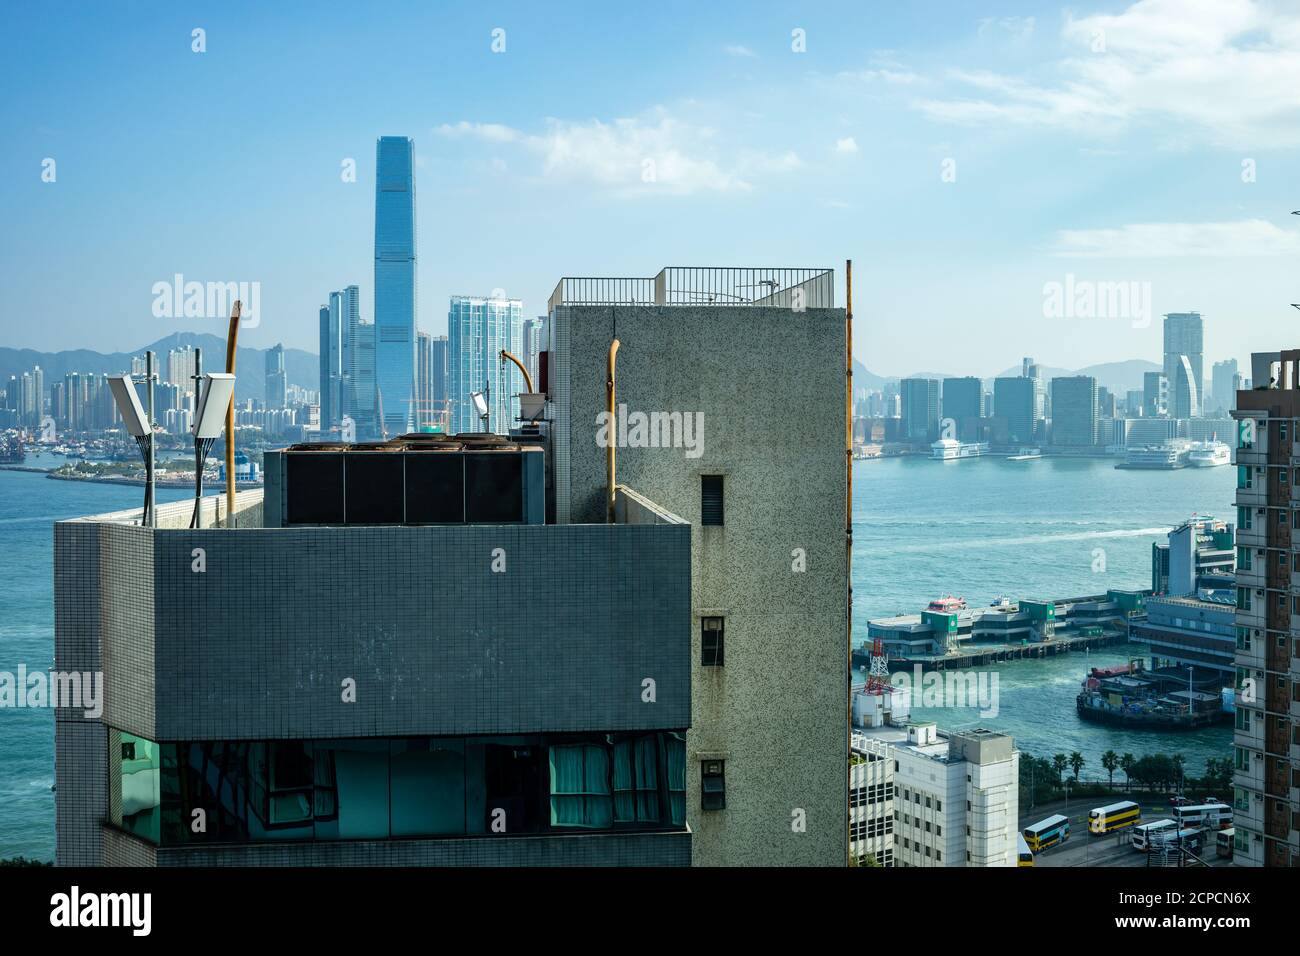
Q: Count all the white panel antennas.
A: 3